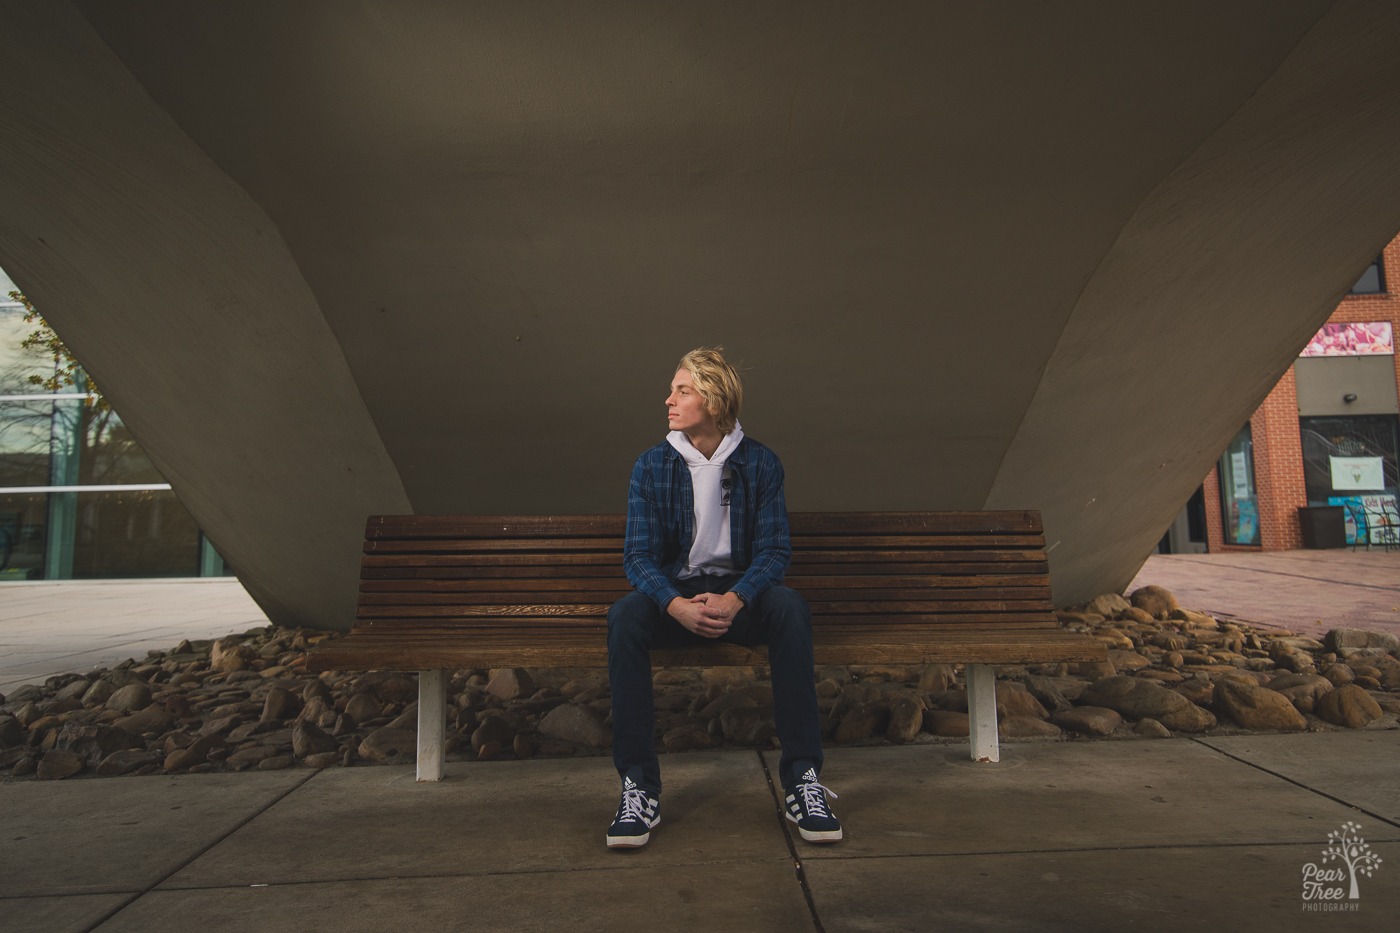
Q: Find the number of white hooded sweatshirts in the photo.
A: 1